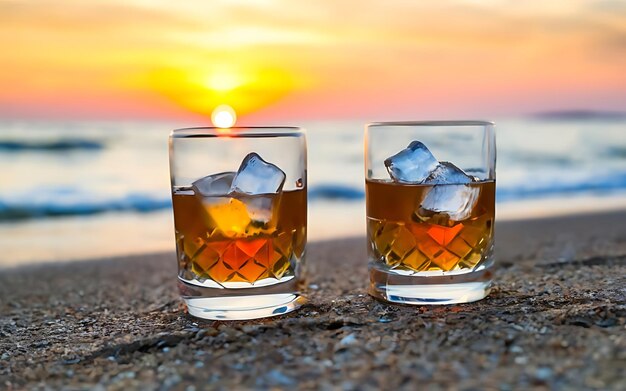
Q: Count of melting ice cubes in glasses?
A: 4